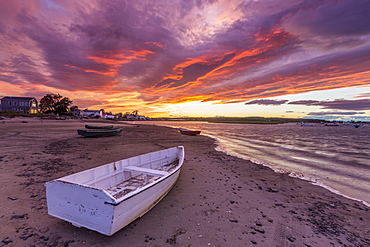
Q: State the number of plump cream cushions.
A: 0